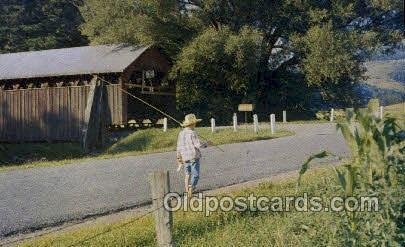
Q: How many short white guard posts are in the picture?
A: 8